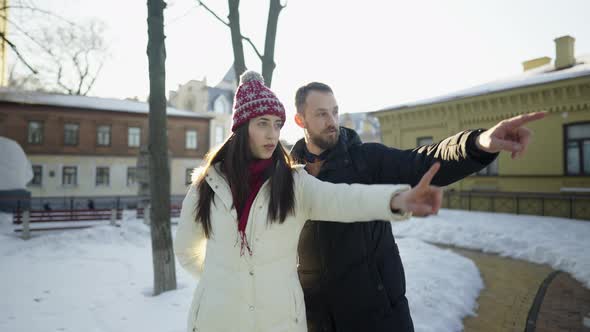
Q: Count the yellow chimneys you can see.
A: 2